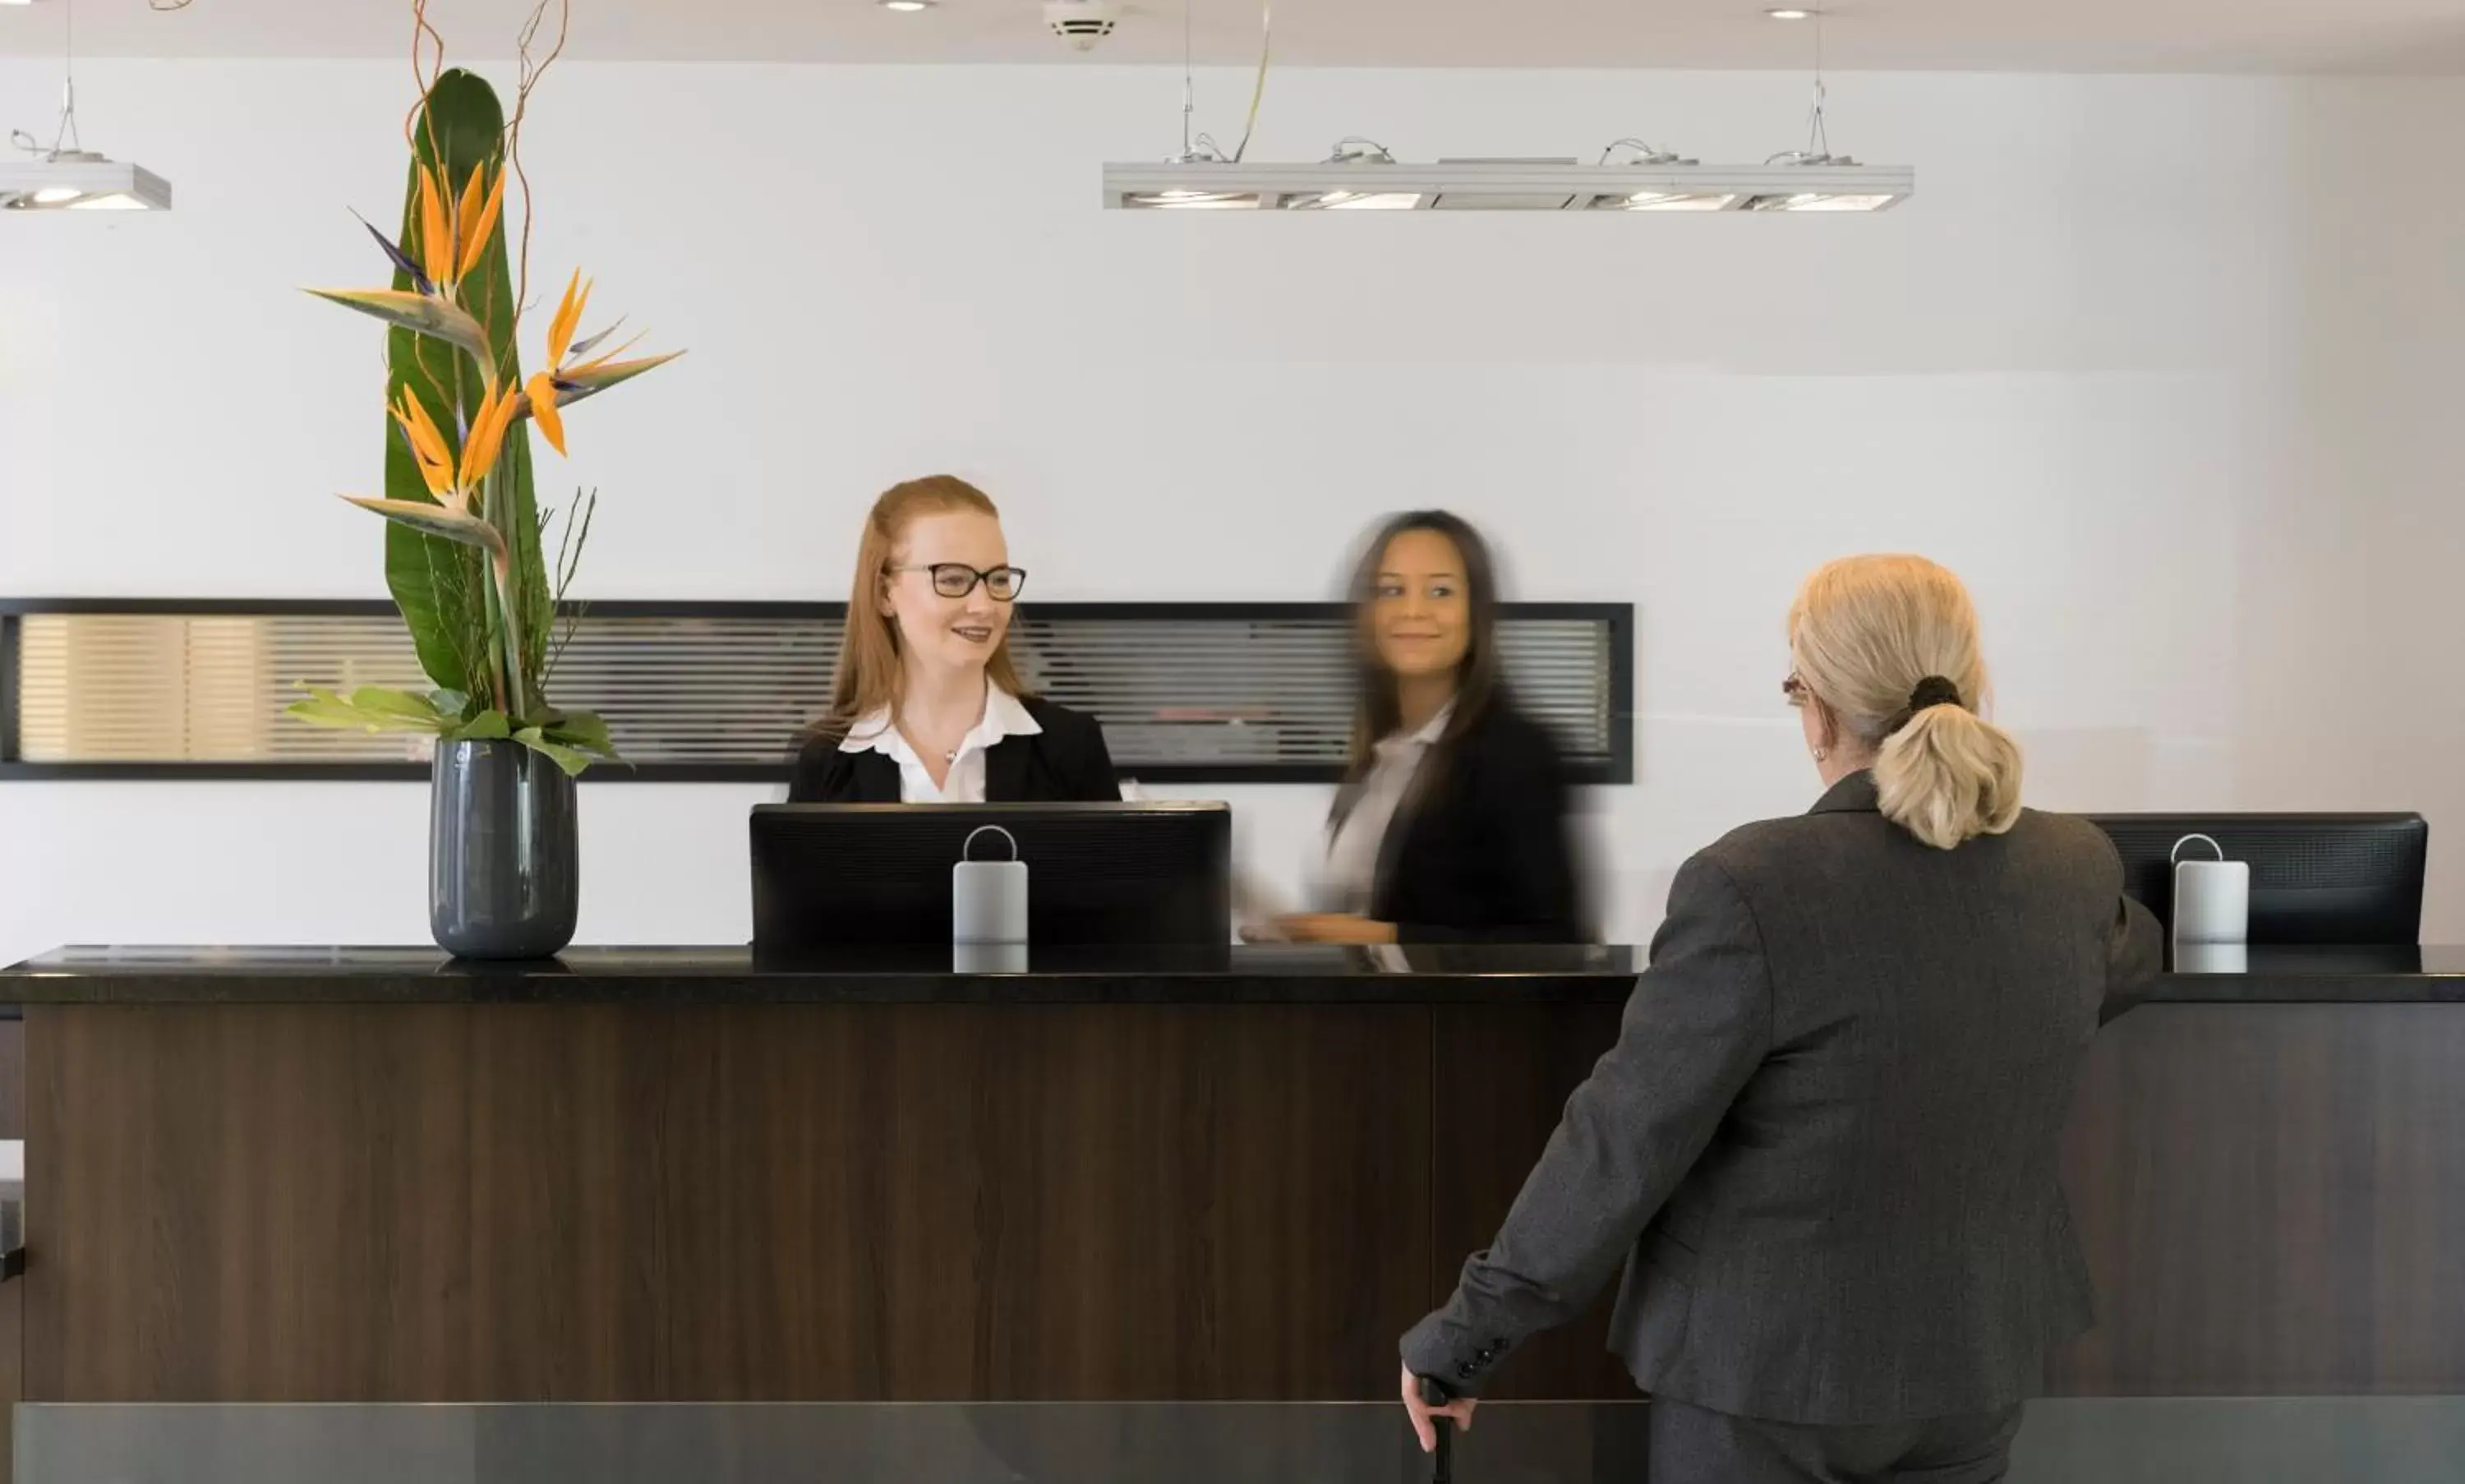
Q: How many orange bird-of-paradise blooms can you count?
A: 3